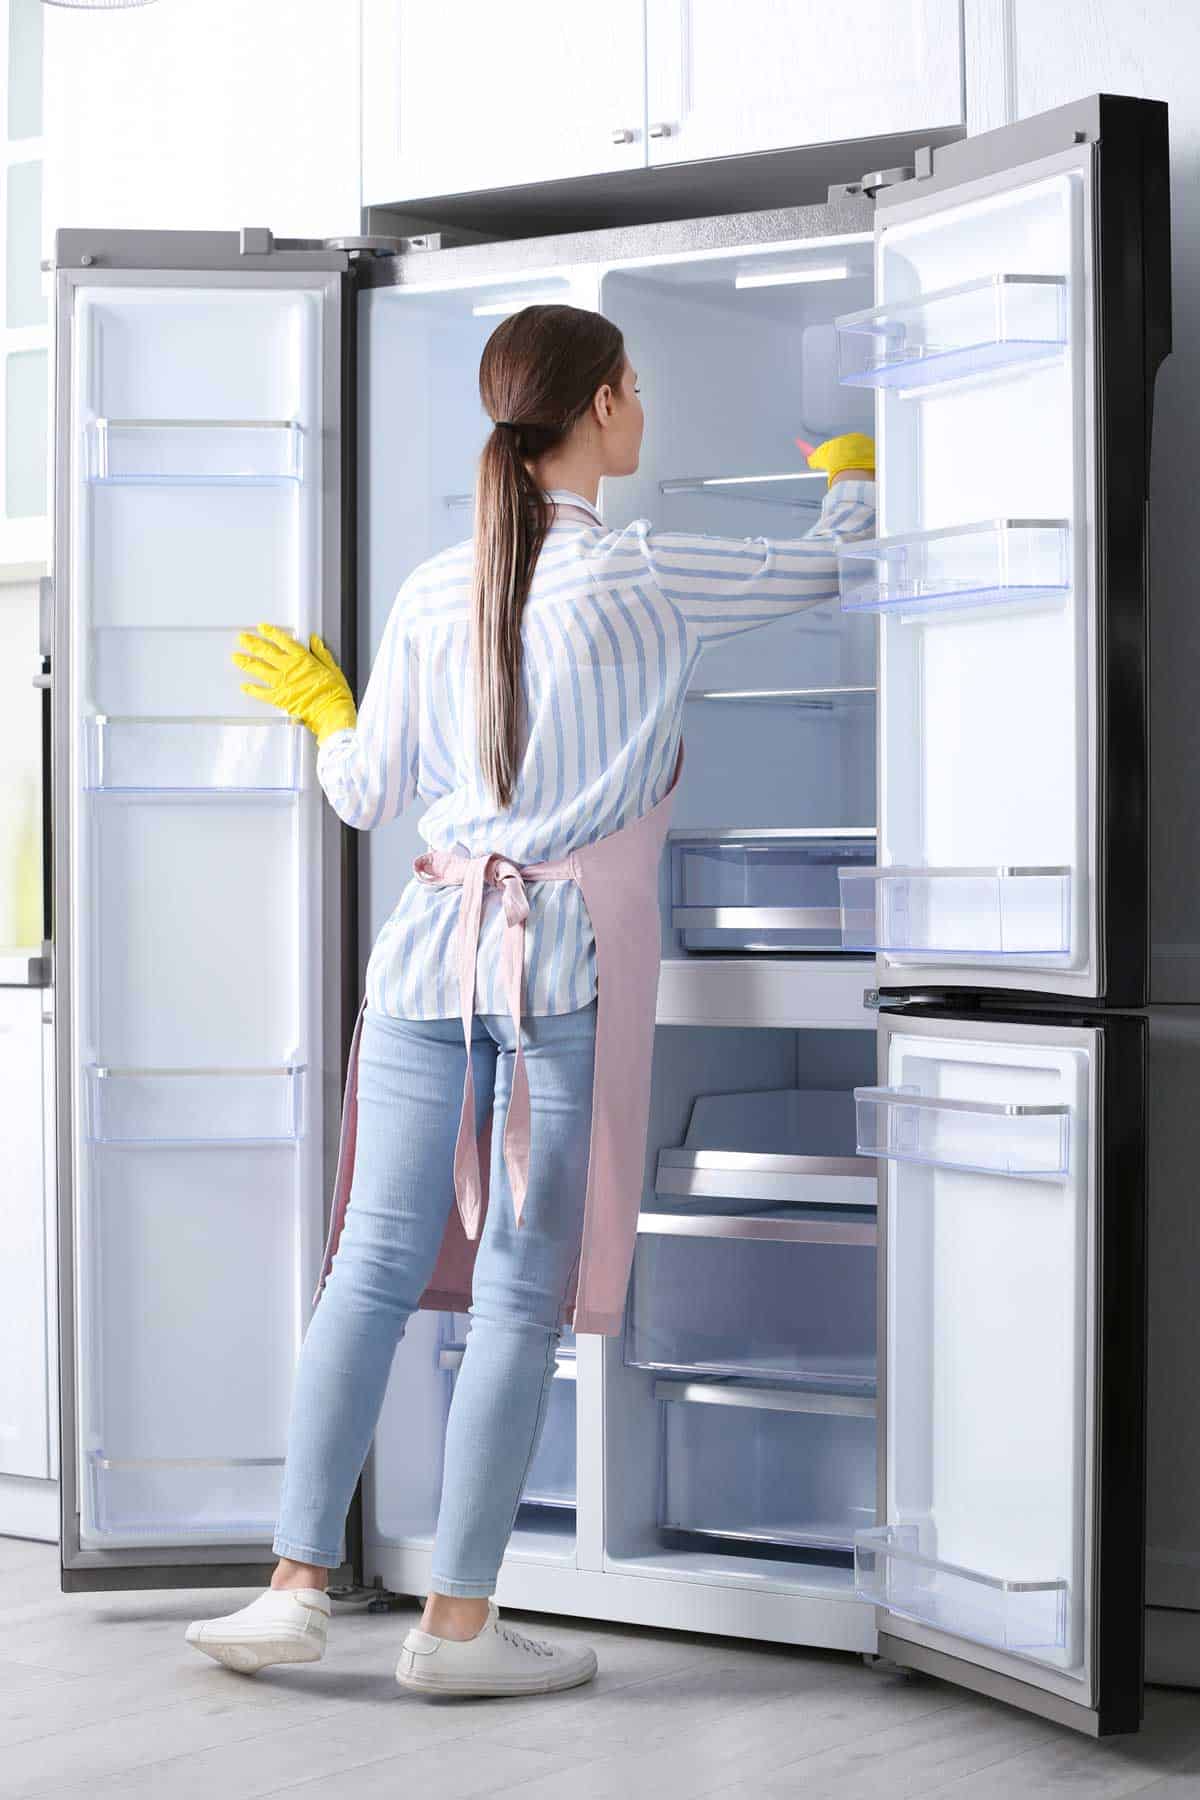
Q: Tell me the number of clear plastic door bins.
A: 9